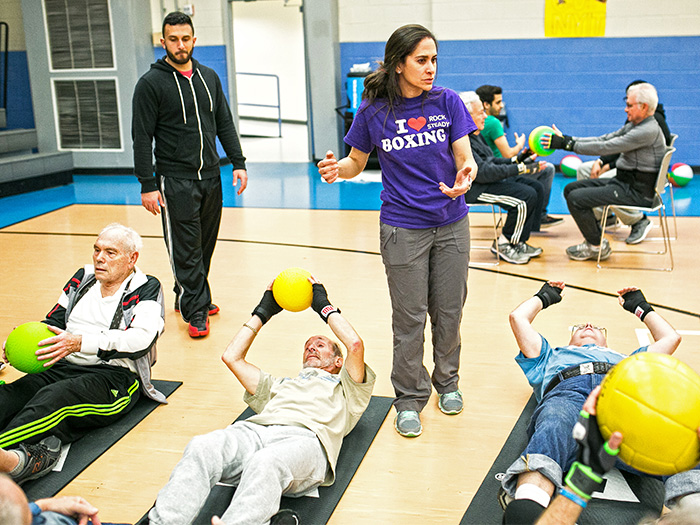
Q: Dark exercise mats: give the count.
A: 3